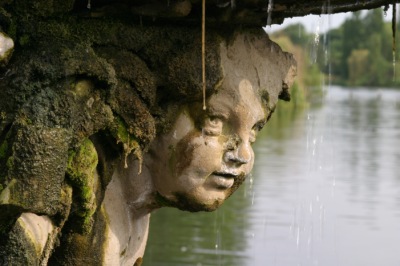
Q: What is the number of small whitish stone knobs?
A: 1